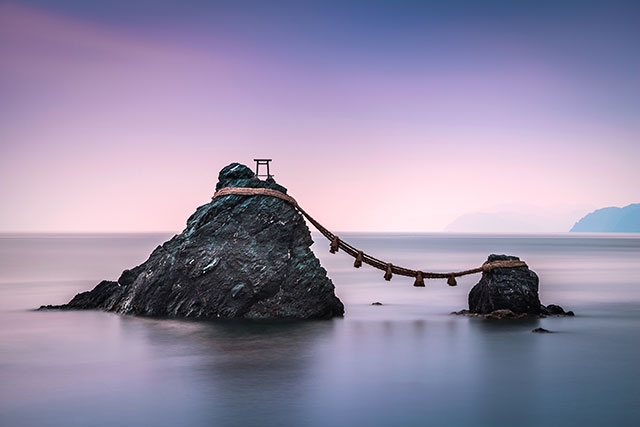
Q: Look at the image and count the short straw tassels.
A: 5